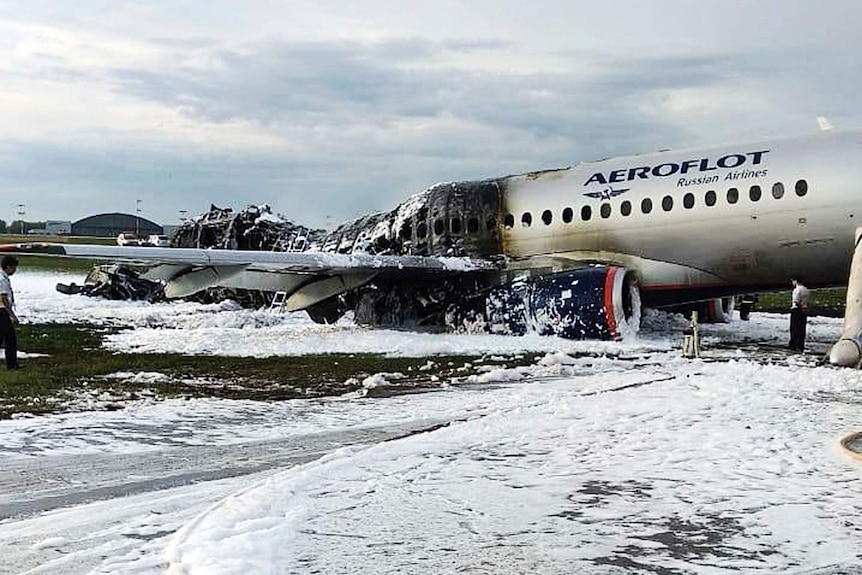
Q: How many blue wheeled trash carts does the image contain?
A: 0